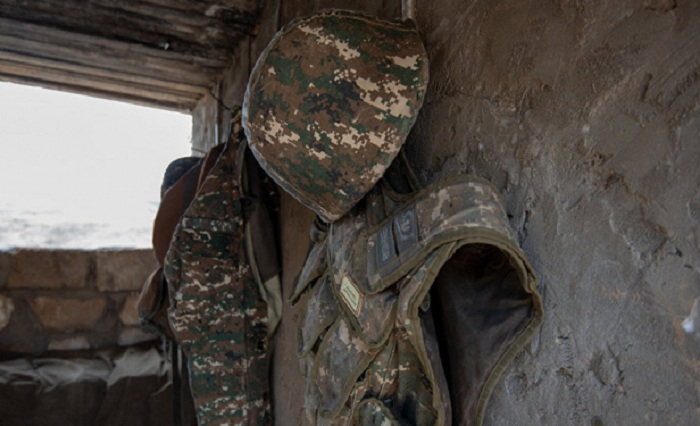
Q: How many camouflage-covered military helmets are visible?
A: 1